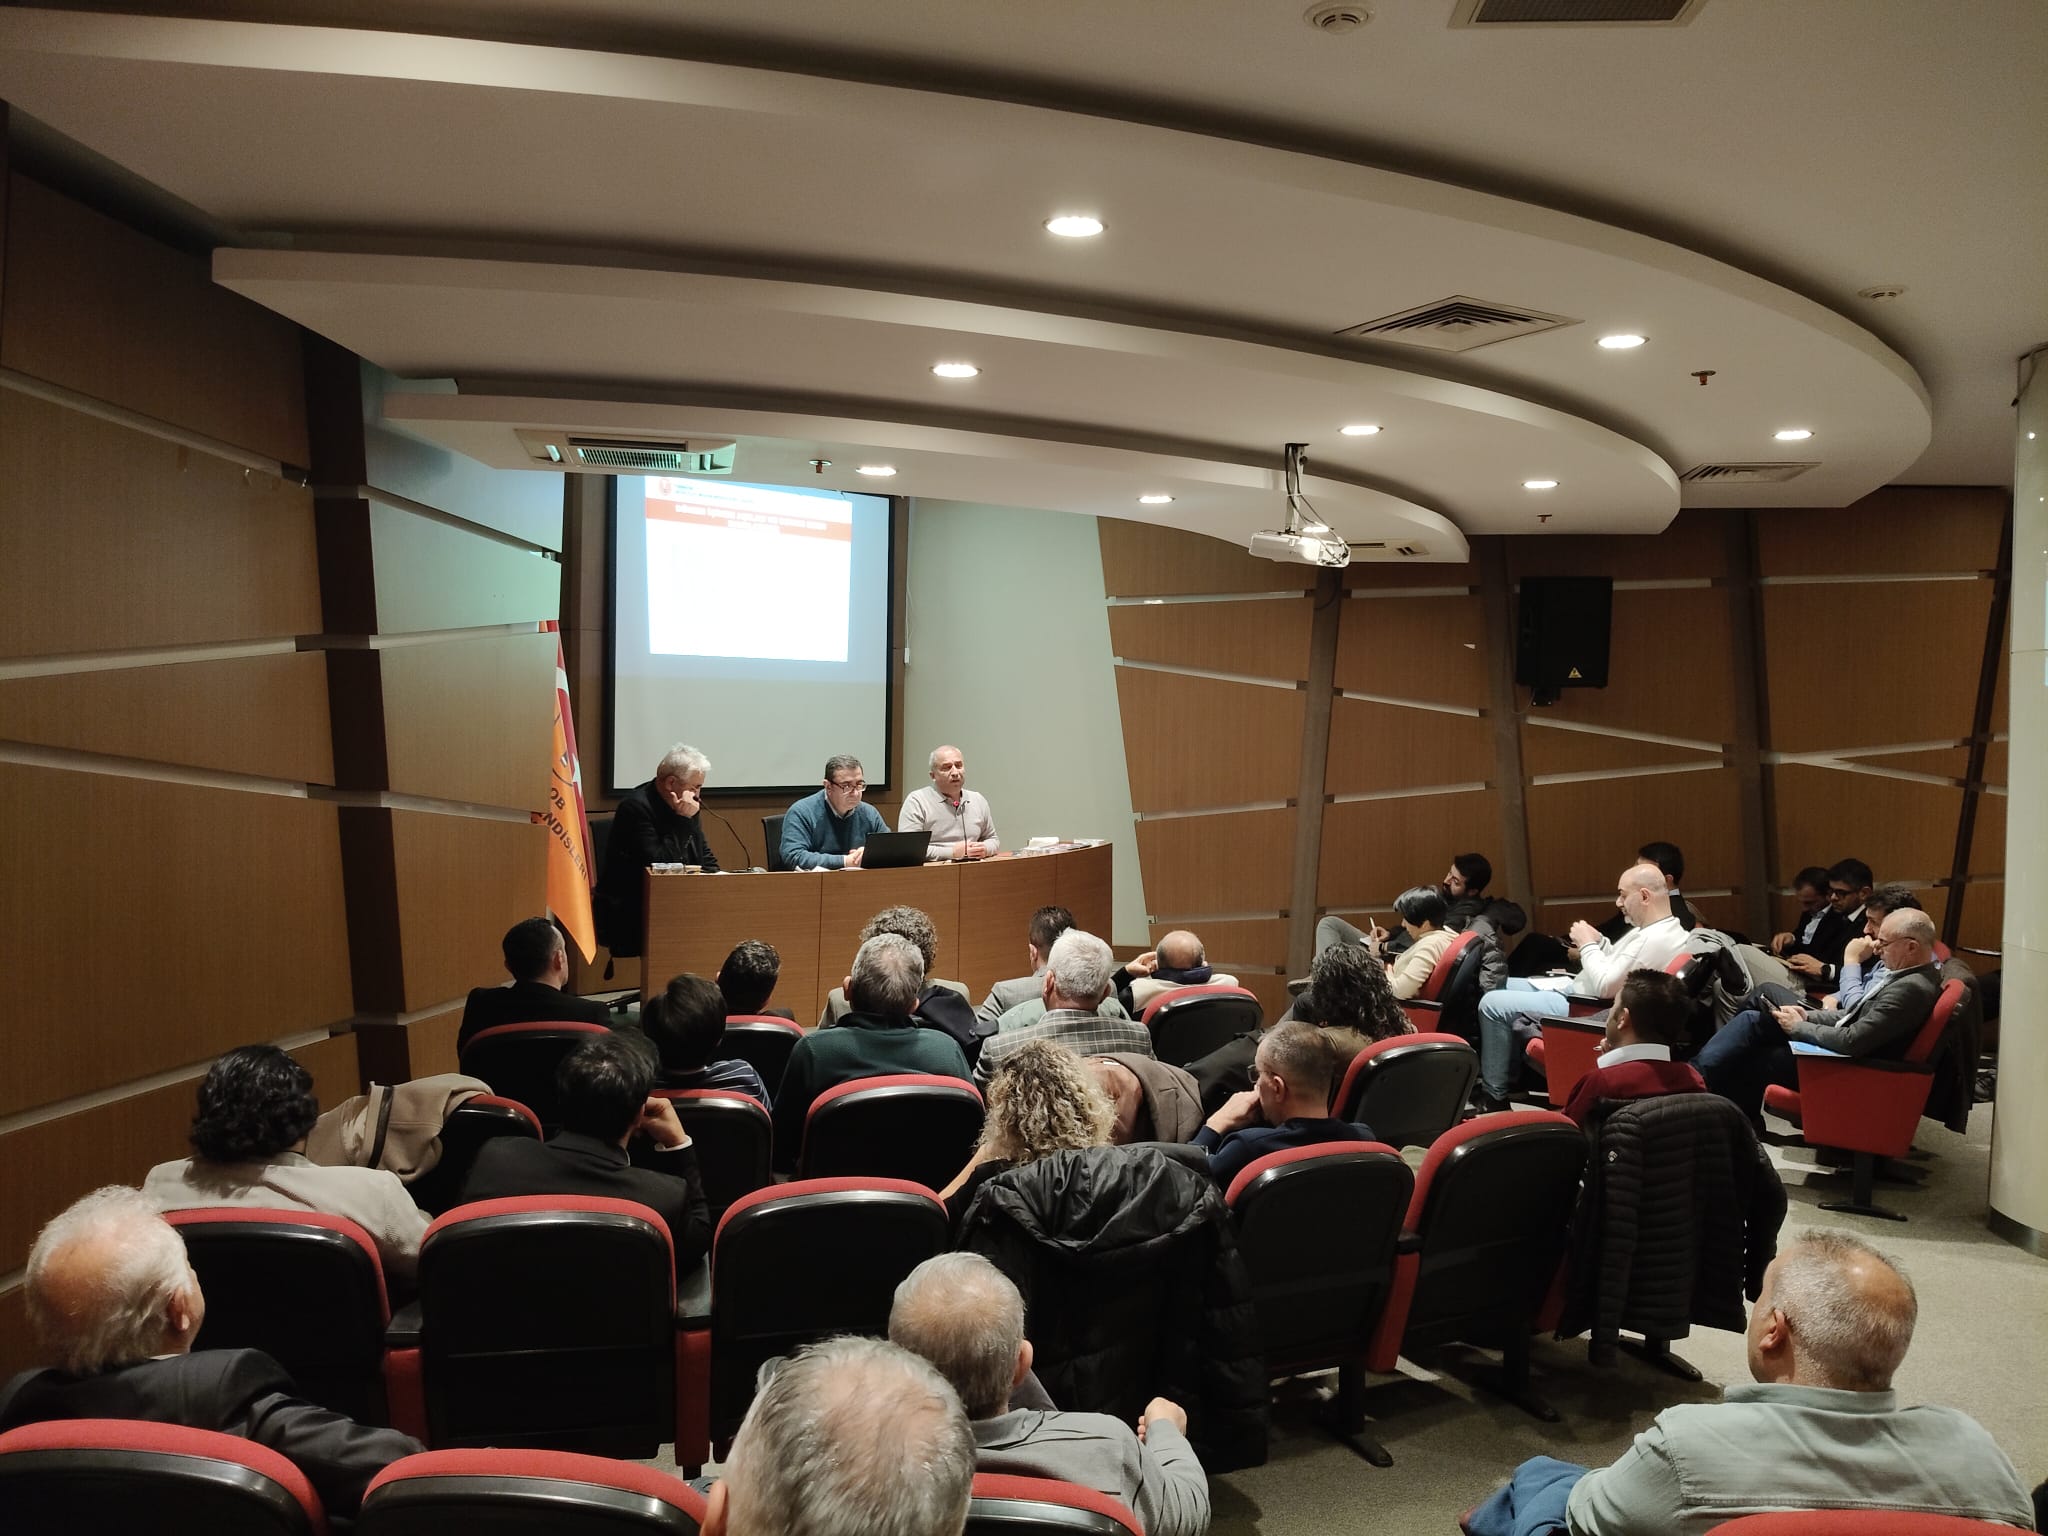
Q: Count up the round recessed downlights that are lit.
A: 9